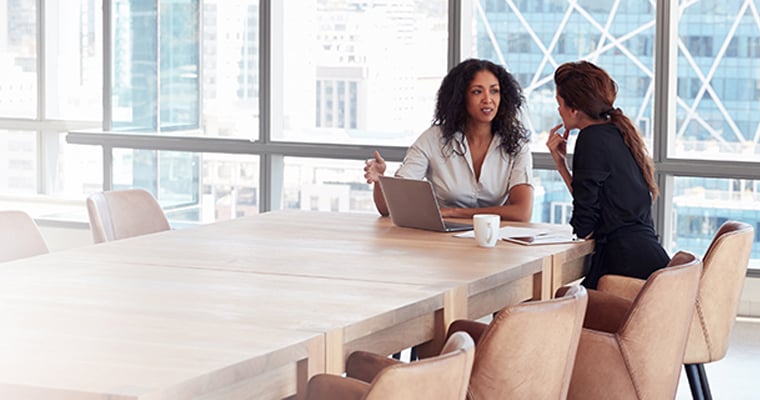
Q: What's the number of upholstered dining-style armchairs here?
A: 6